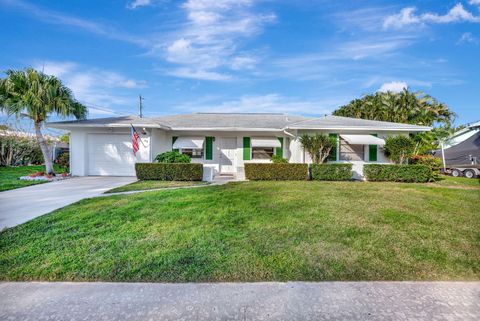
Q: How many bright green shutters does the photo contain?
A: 6